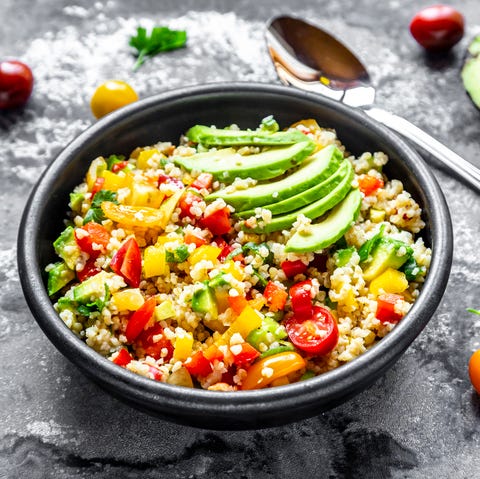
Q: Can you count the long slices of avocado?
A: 6